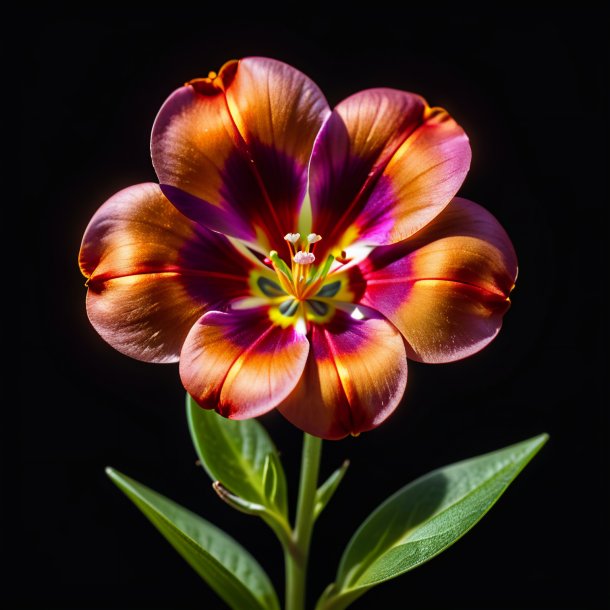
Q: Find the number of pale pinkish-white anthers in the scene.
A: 3